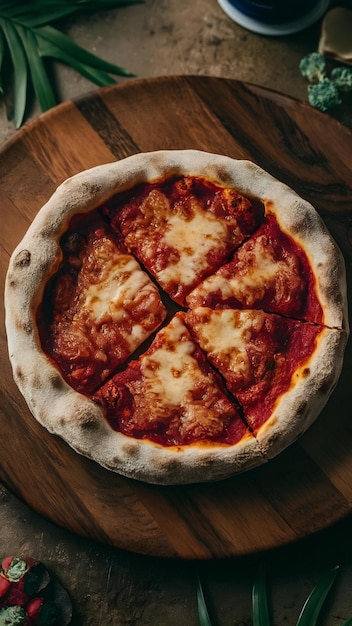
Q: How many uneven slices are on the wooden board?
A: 5